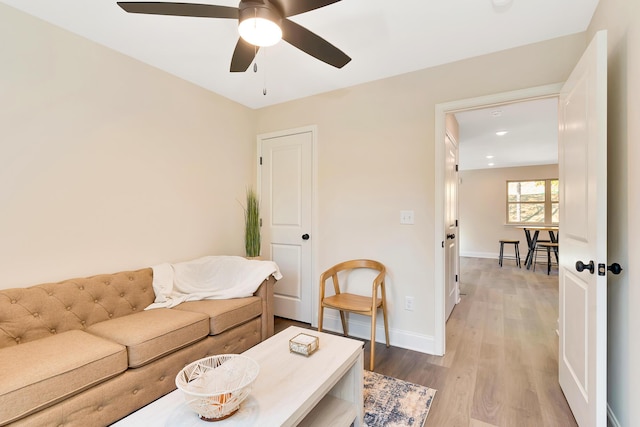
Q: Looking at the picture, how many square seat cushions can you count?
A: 3